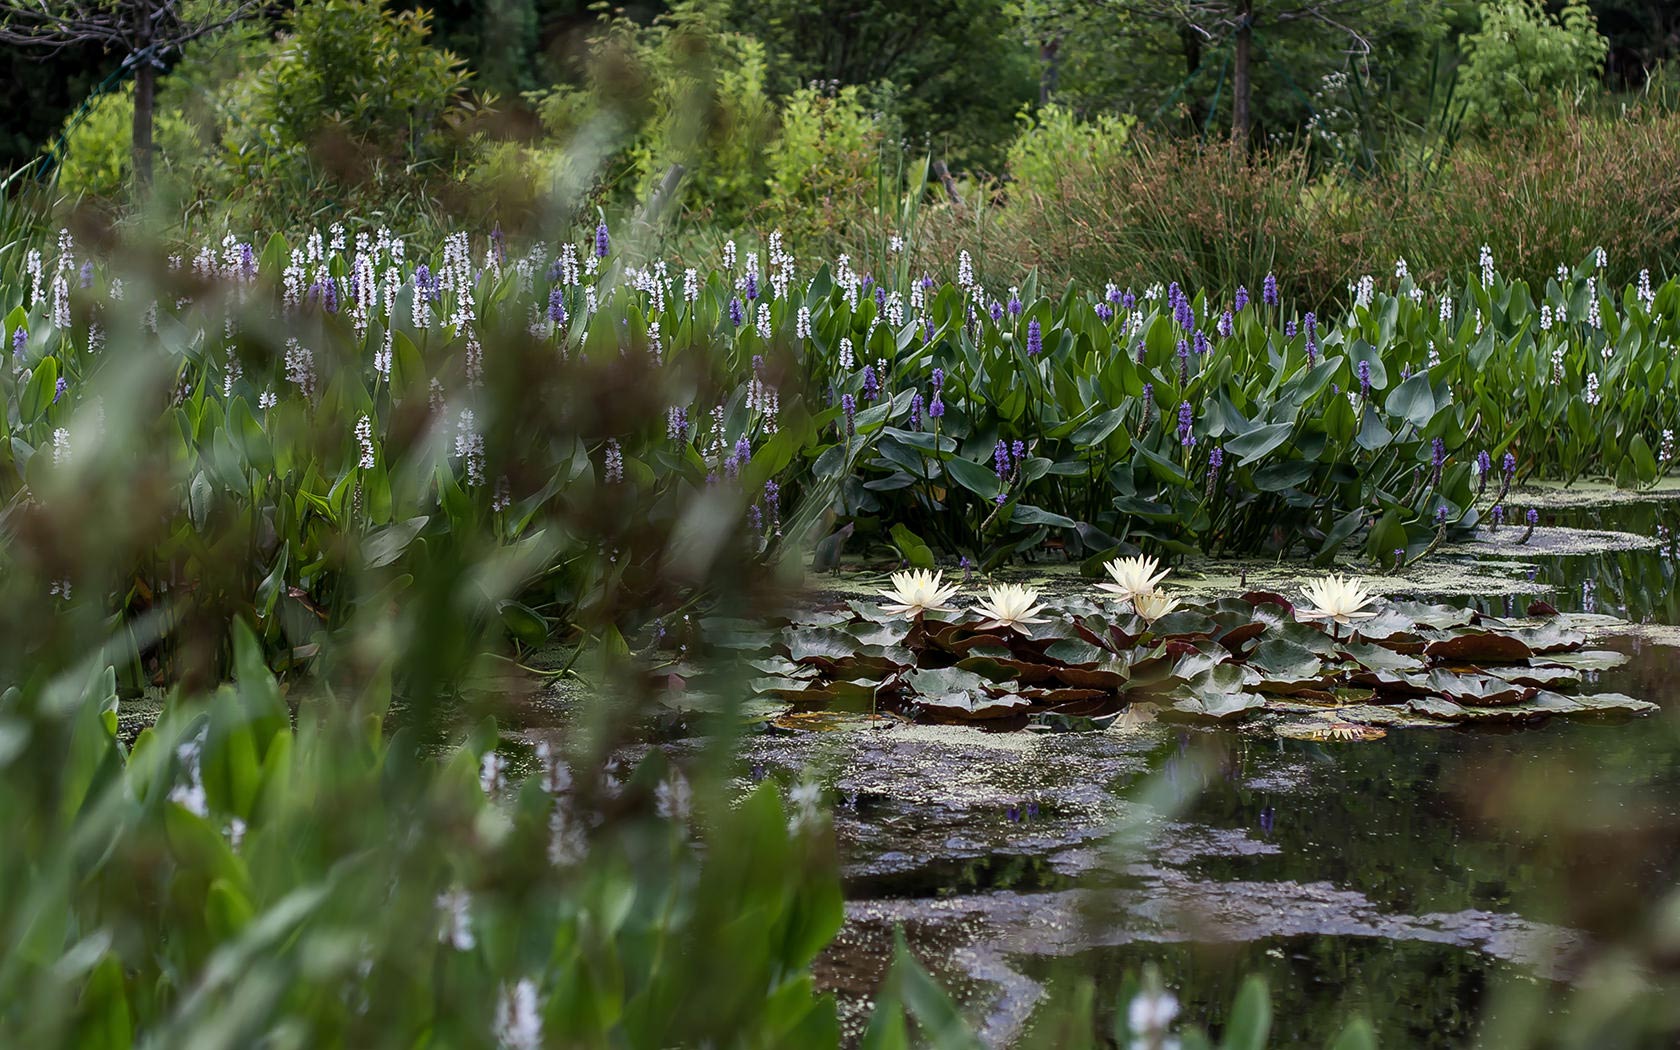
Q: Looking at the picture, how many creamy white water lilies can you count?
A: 5